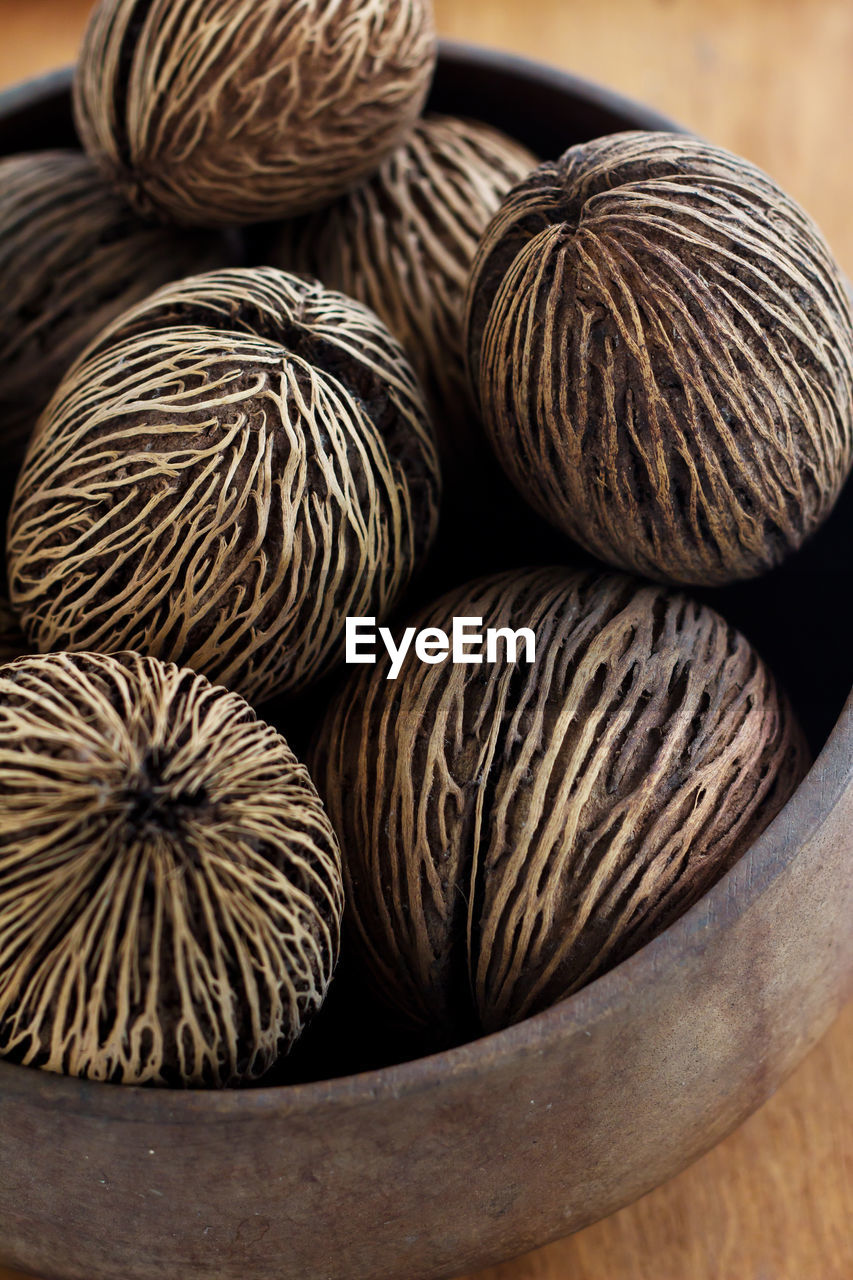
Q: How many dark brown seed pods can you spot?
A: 7